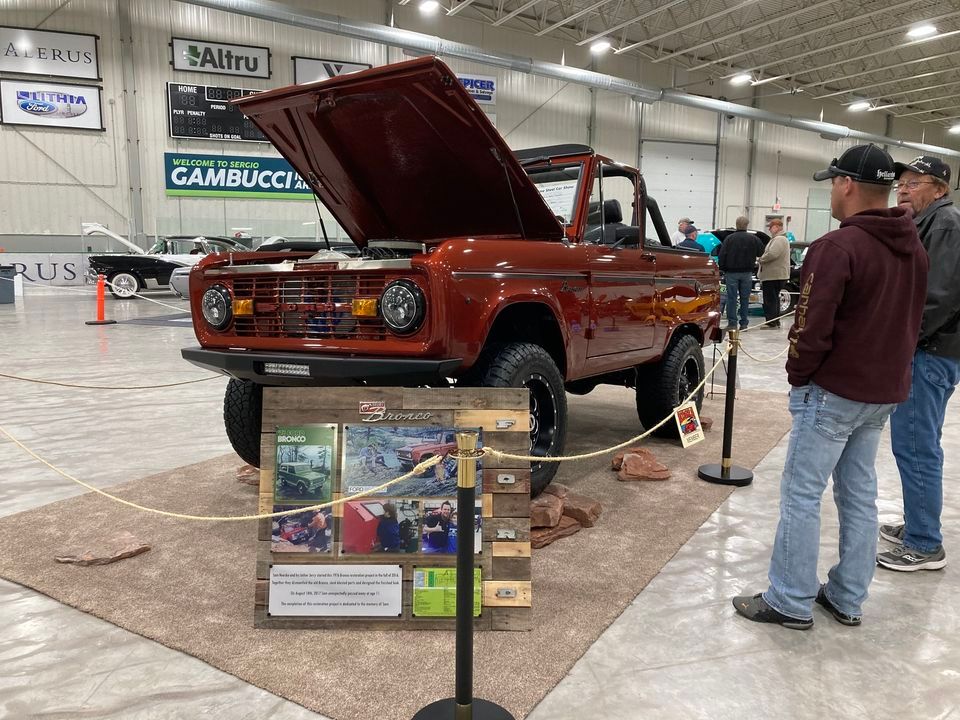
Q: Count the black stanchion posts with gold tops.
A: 2